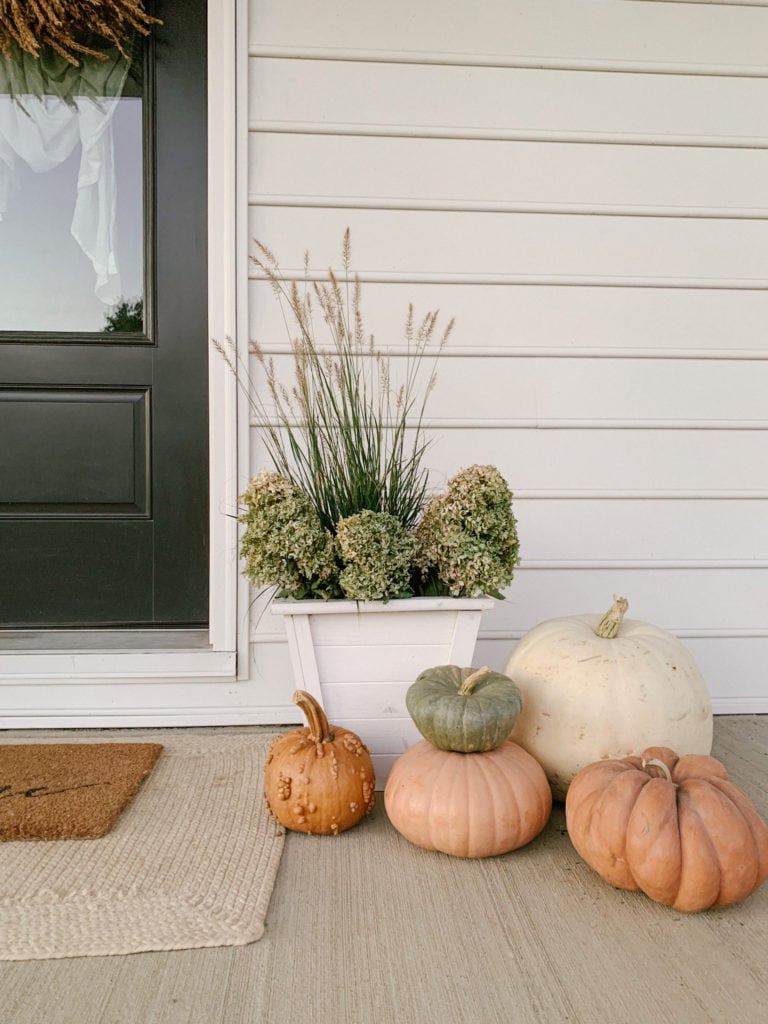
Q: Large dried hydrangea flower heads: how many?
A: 3